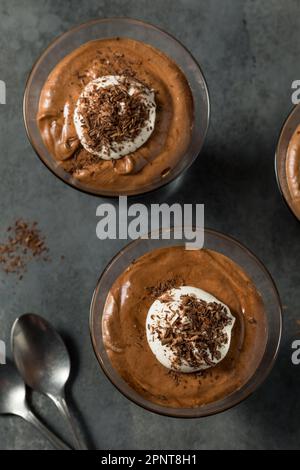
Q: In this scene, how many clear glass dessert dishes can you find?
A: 3